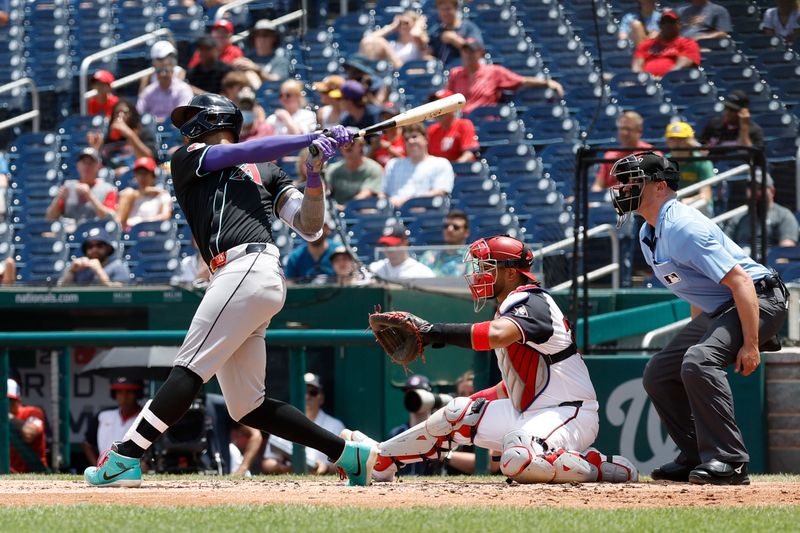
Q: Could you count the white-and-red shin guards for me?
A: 2